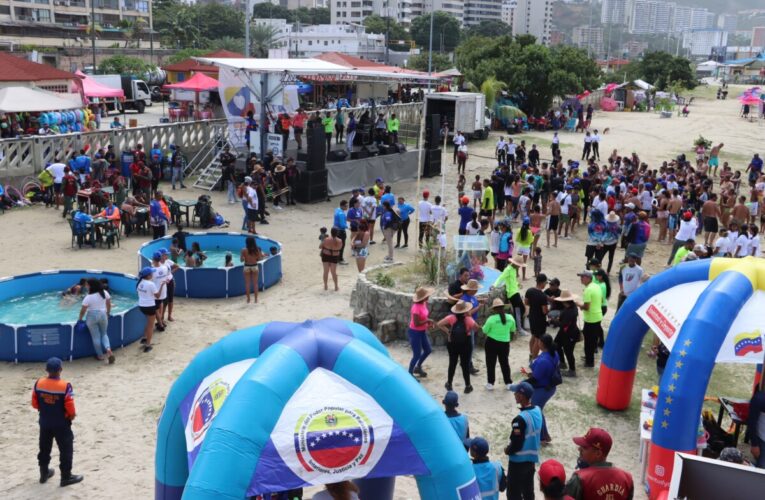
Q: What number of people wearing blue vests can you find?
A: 3